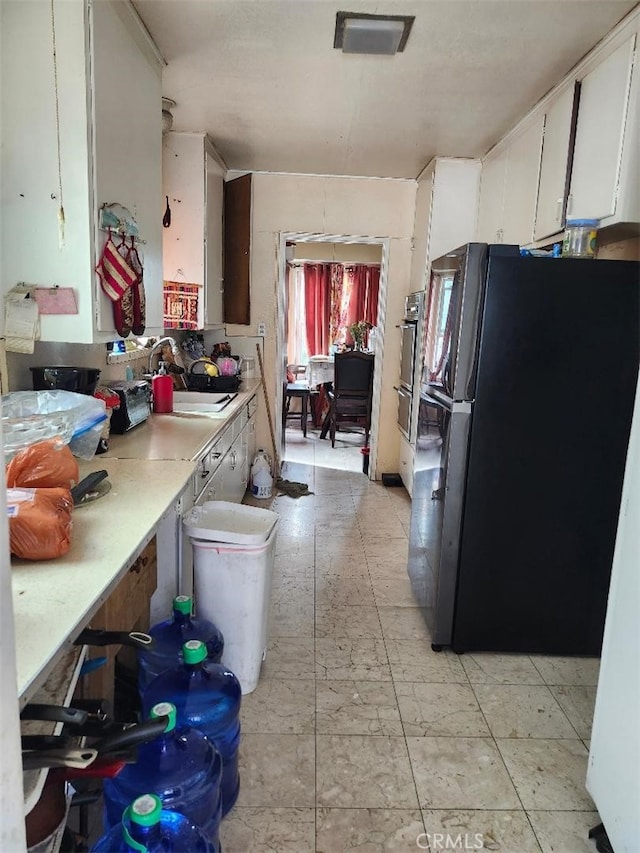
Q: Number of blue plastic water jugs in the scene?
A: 4